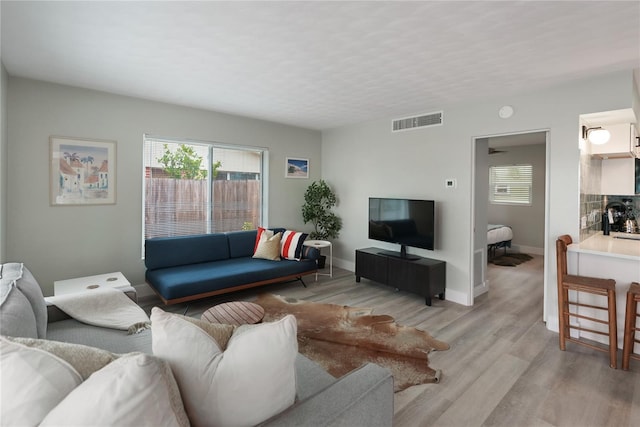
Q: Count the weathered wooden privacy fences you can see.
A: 1